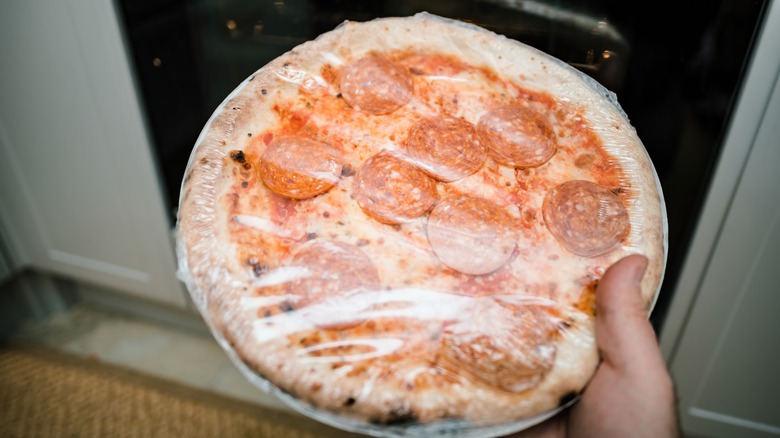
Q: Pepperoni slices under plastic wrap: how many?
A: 9